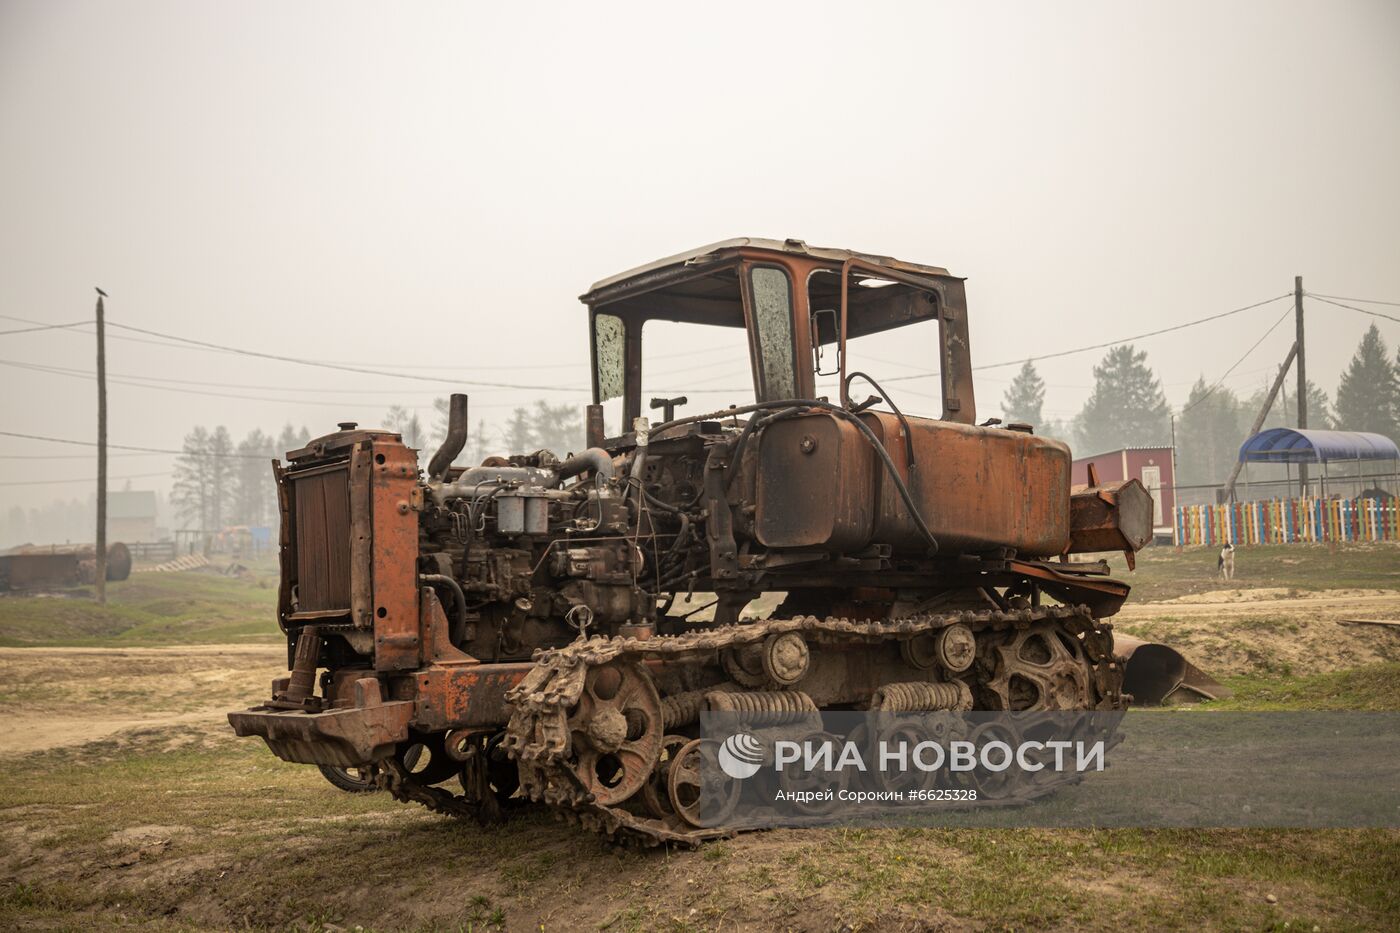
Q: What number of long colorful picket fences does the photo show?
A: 1